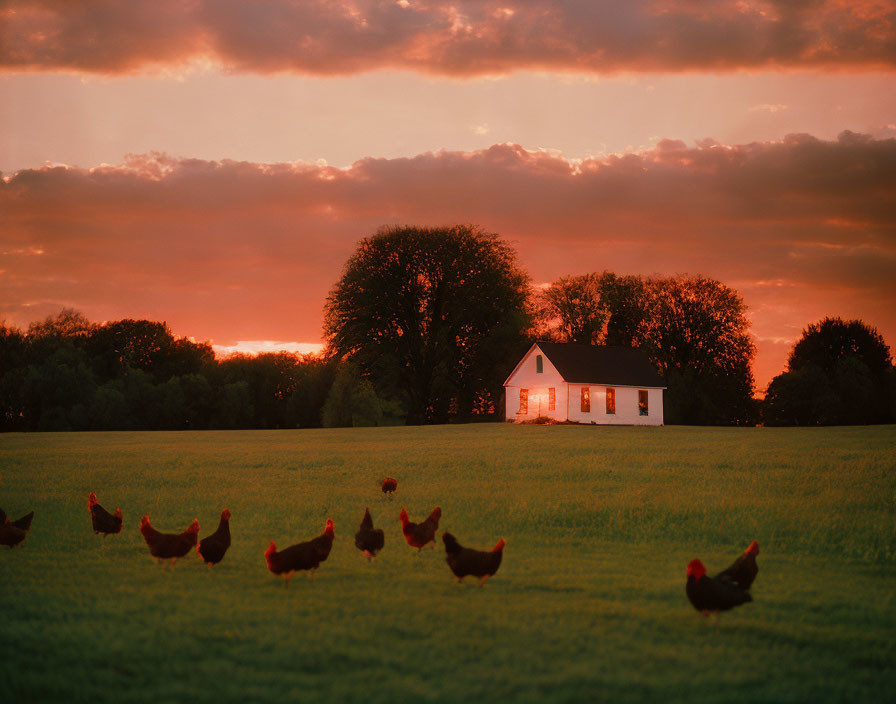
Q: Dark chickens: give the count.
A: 11